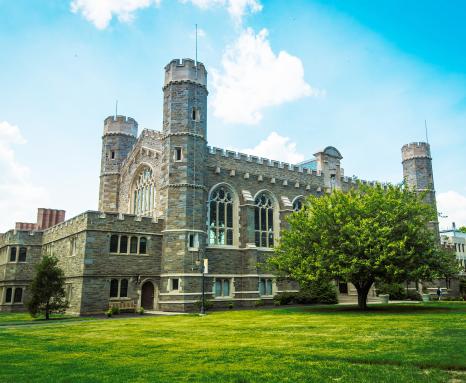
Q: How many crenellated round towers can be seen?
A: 3